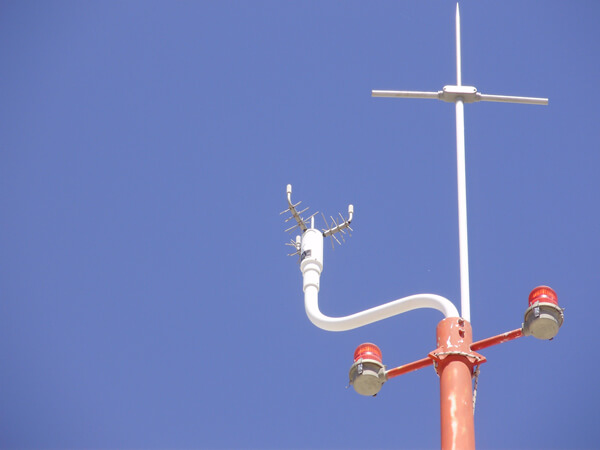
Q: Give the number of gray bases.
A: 2